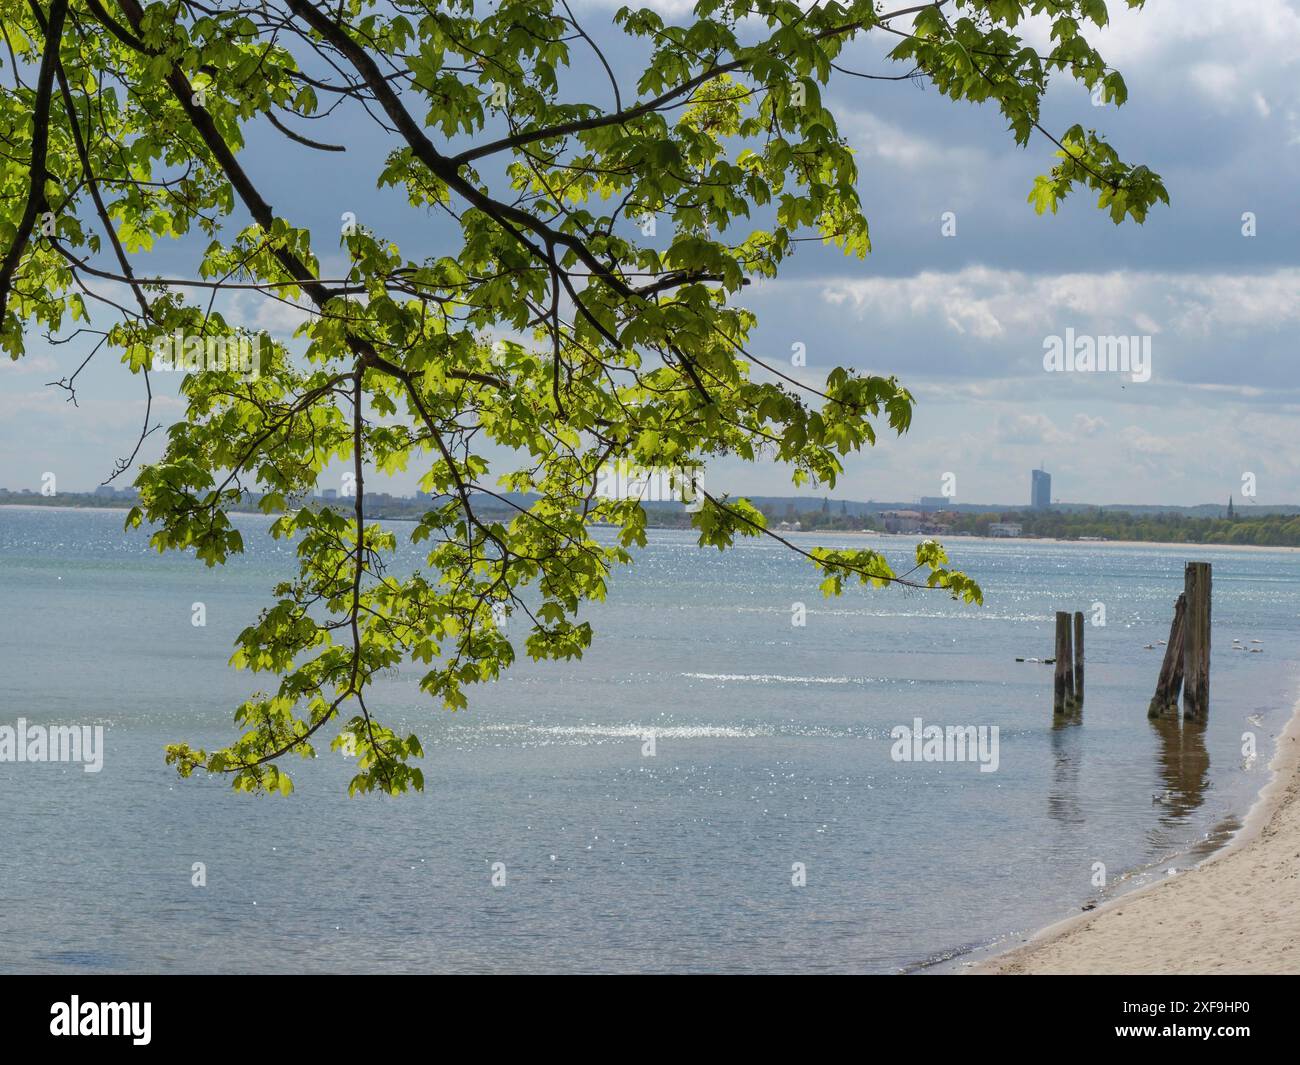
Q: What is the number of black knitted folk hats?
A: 0